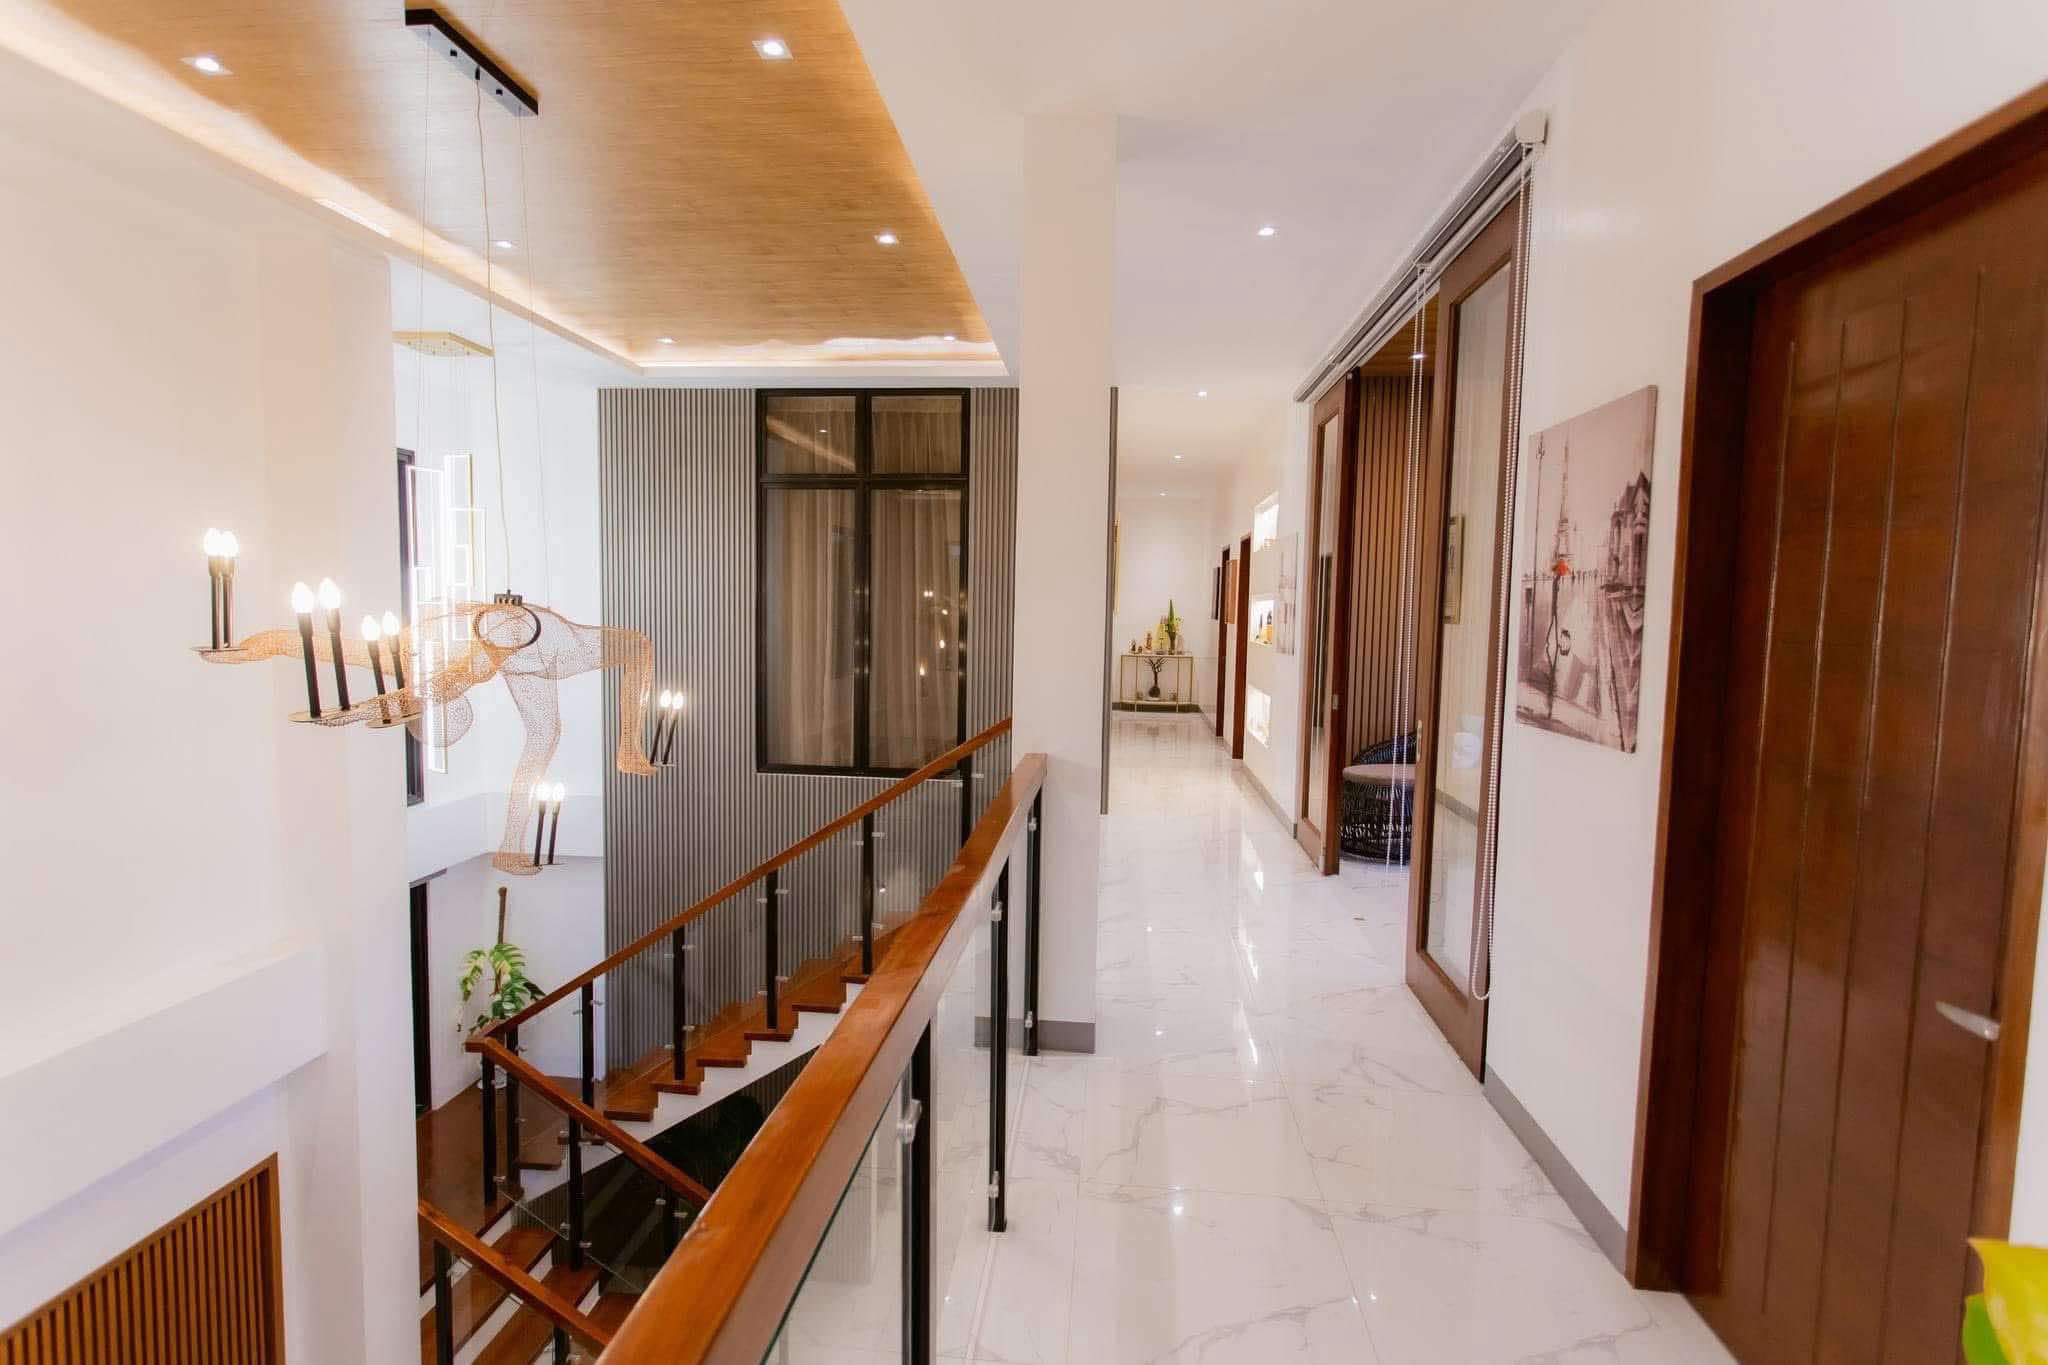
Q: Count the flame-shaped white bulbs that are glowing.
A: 10